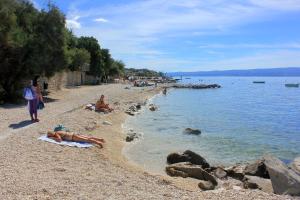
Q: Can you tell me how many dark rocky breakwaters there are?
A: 1